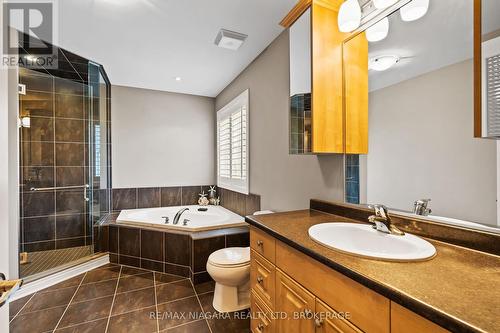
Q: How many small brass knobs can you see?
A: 5